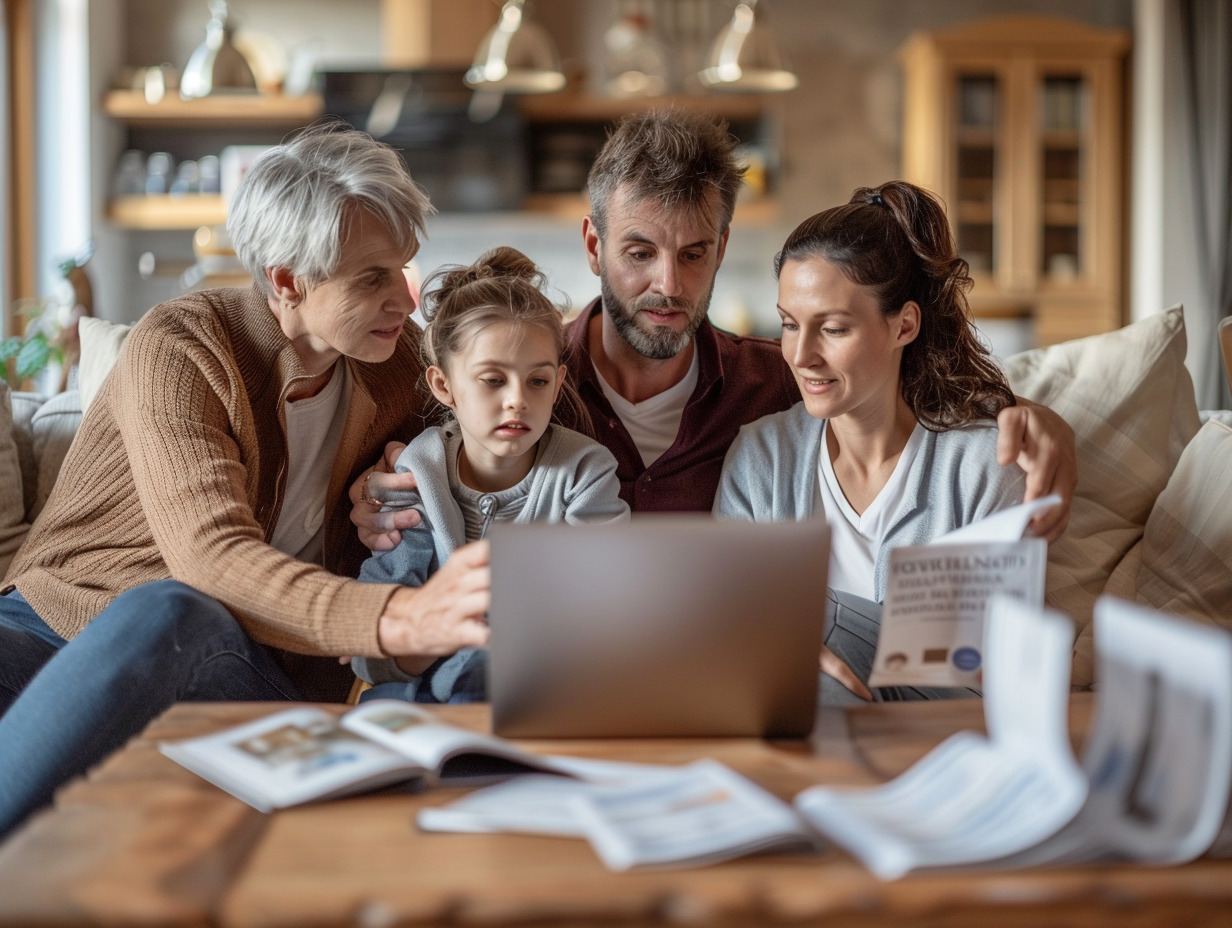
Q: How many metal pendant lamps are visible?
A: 3